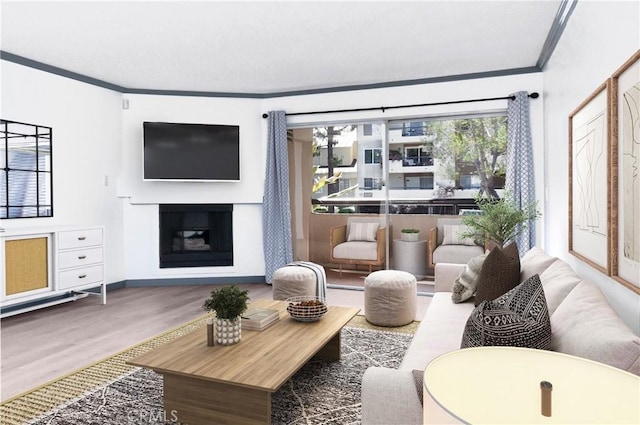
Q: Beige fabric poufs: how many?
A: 2